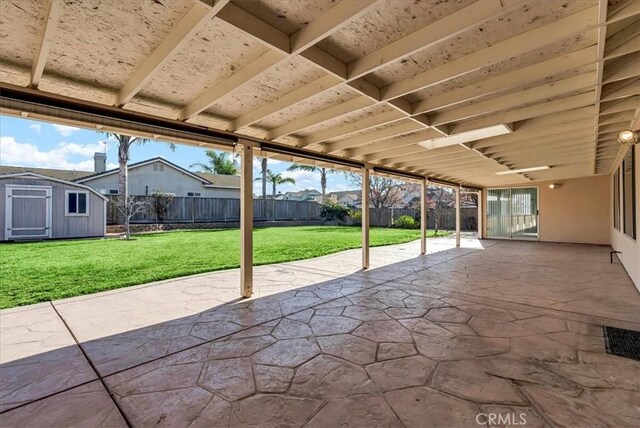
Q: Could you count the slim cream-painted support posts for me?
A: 4